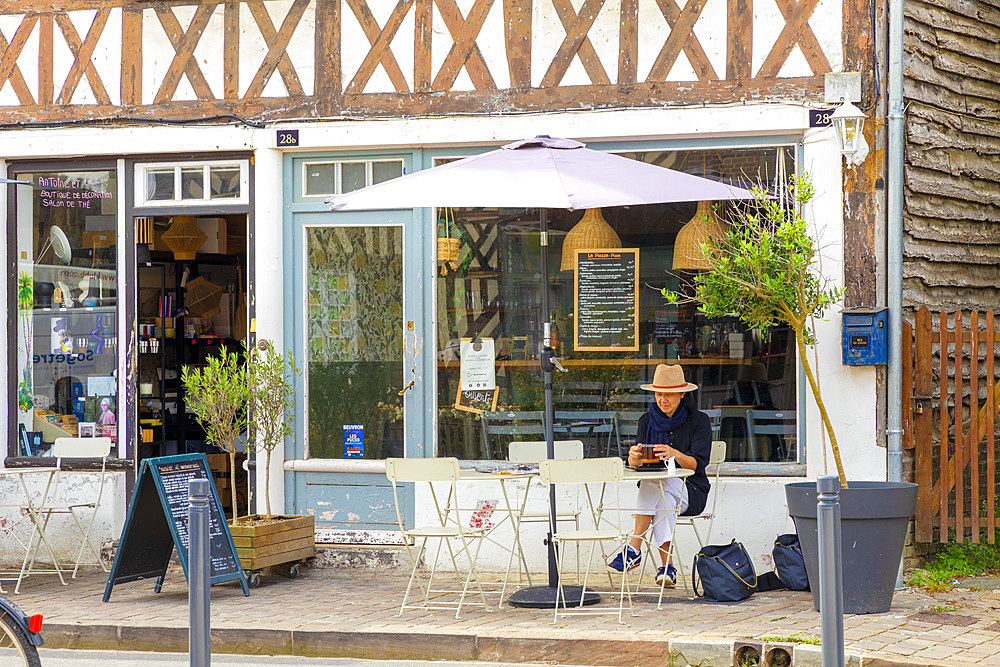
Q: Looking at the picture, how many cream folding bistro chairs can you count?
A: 5